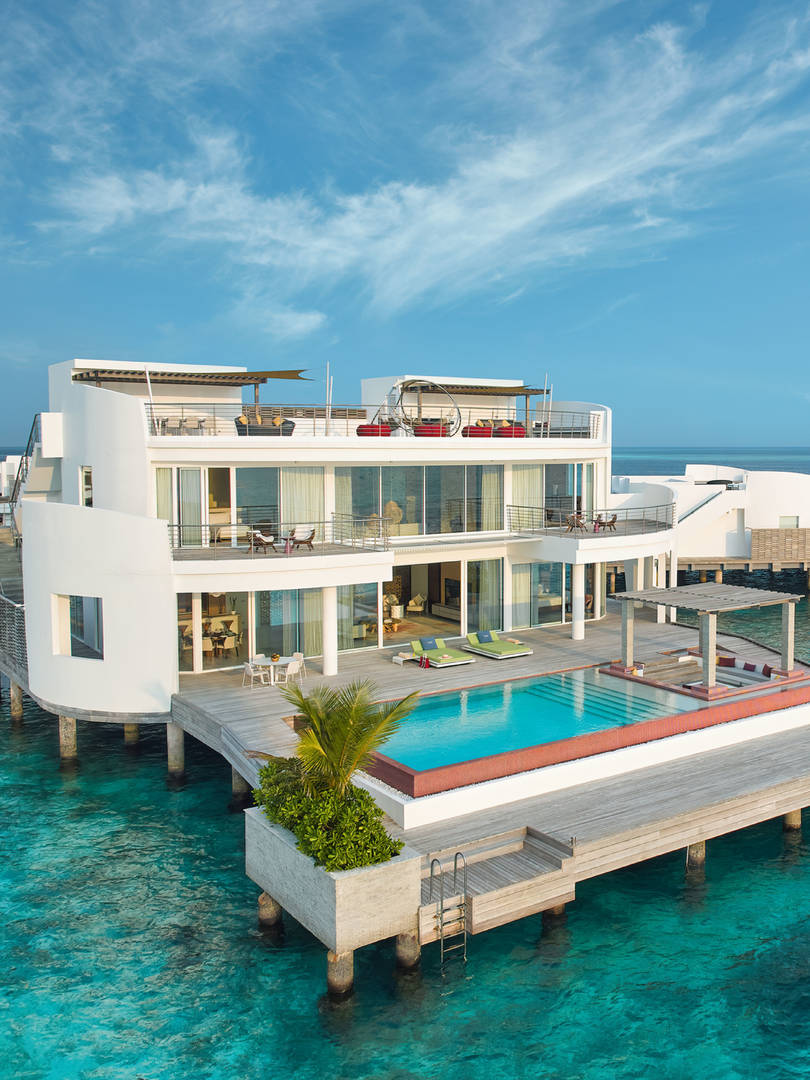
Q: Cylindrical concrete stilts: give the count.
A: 11